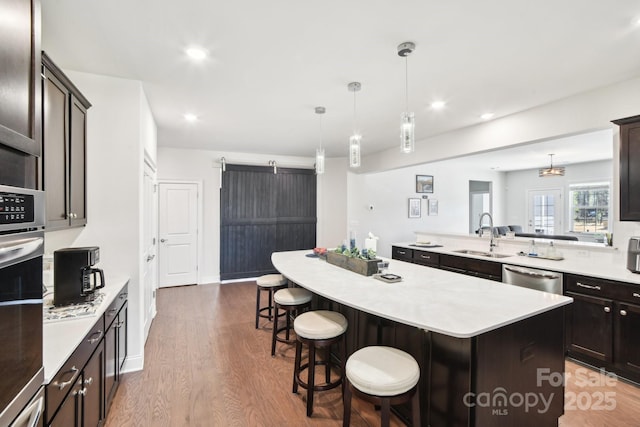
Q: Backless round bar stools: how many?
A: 4